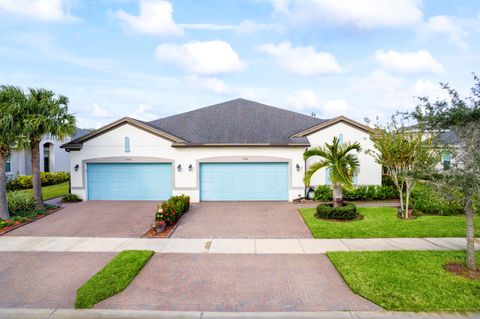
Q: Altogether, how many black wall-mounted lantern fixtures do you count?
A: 4